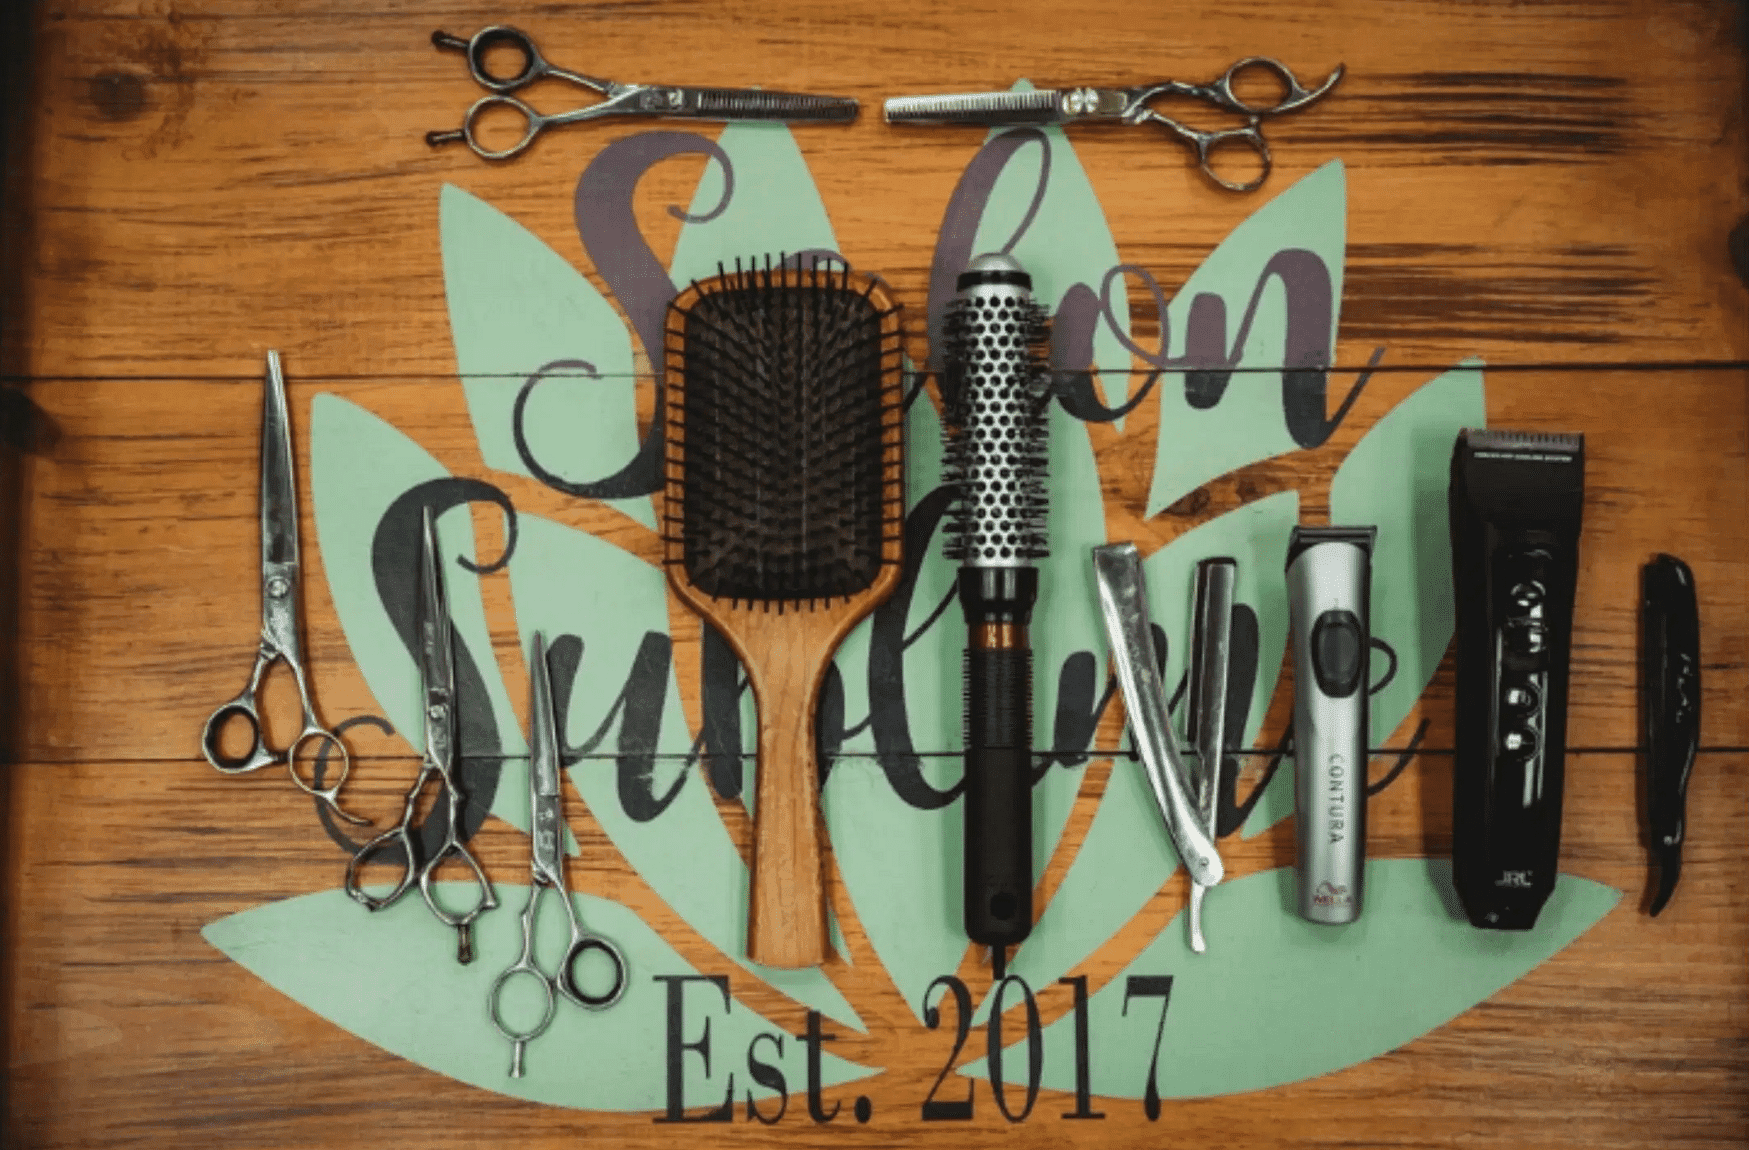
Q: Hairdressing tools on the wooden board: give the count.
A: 11